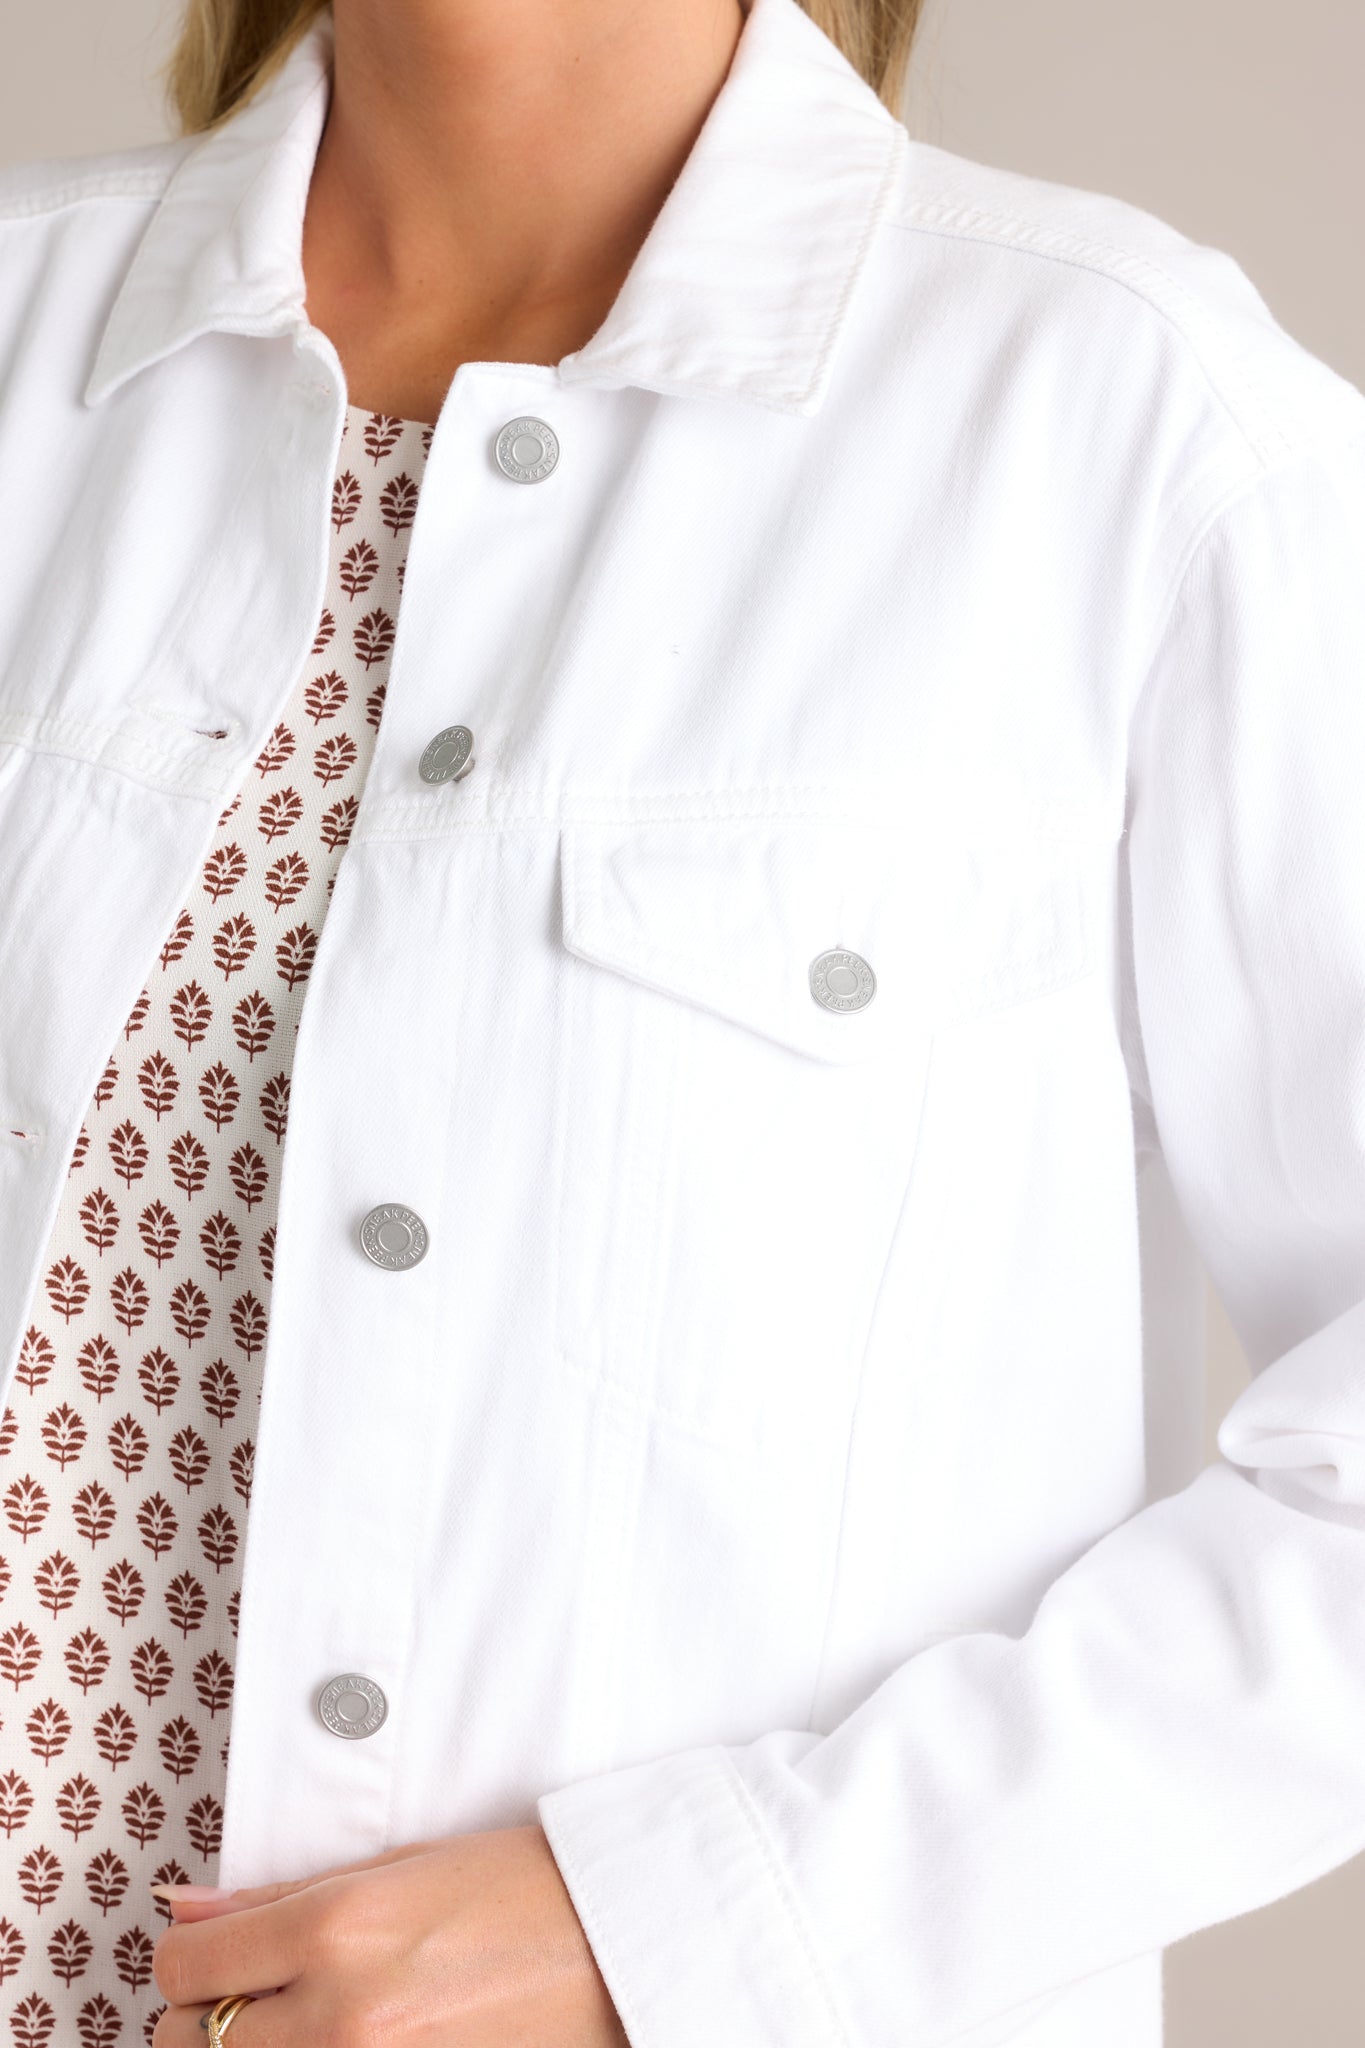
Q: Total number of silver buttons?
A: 5